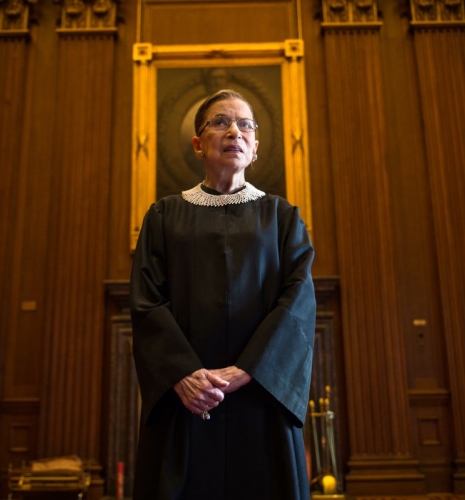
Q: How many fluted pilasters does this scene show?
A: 4